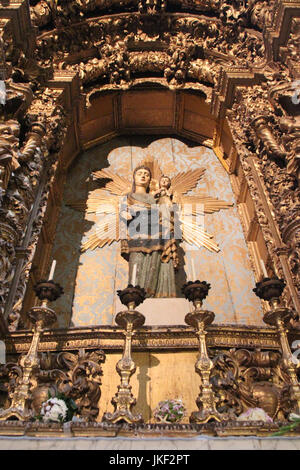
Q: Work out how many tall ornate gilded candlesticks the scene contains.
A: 4